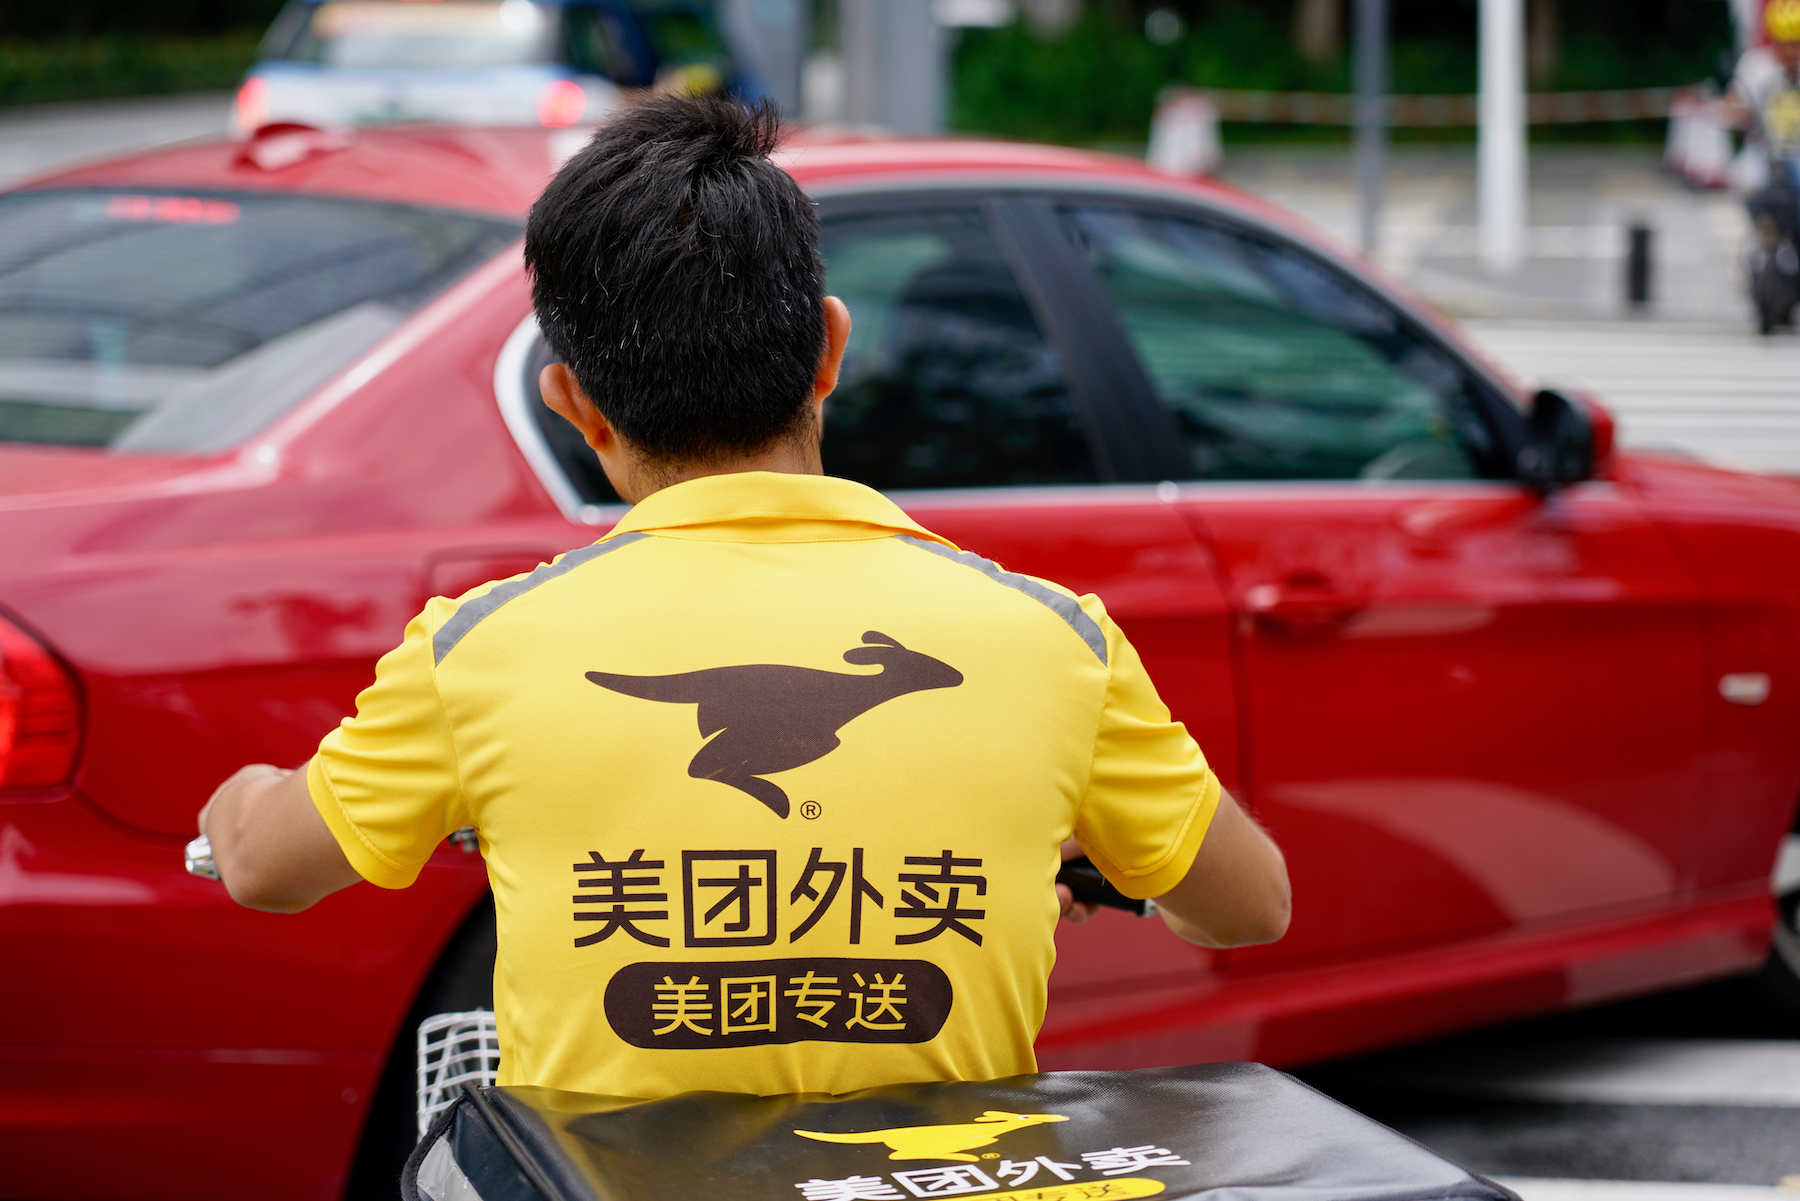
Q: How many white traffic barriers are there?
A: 2